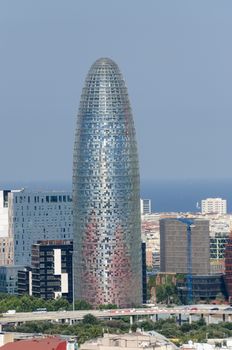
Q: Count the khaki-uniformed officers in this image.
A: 0